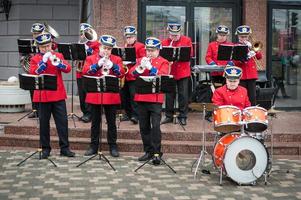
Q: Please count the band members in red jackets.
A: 10